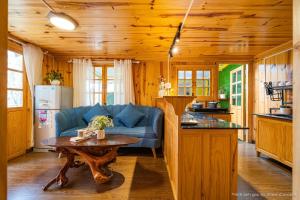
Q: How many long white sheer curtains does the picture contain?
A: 3